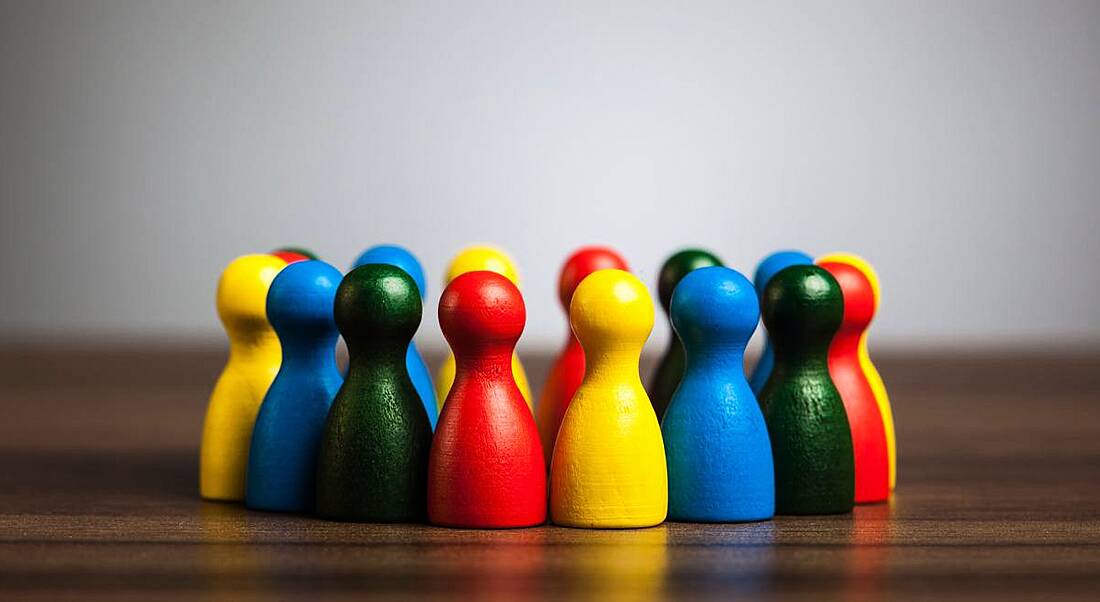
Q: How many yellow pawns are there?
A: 4